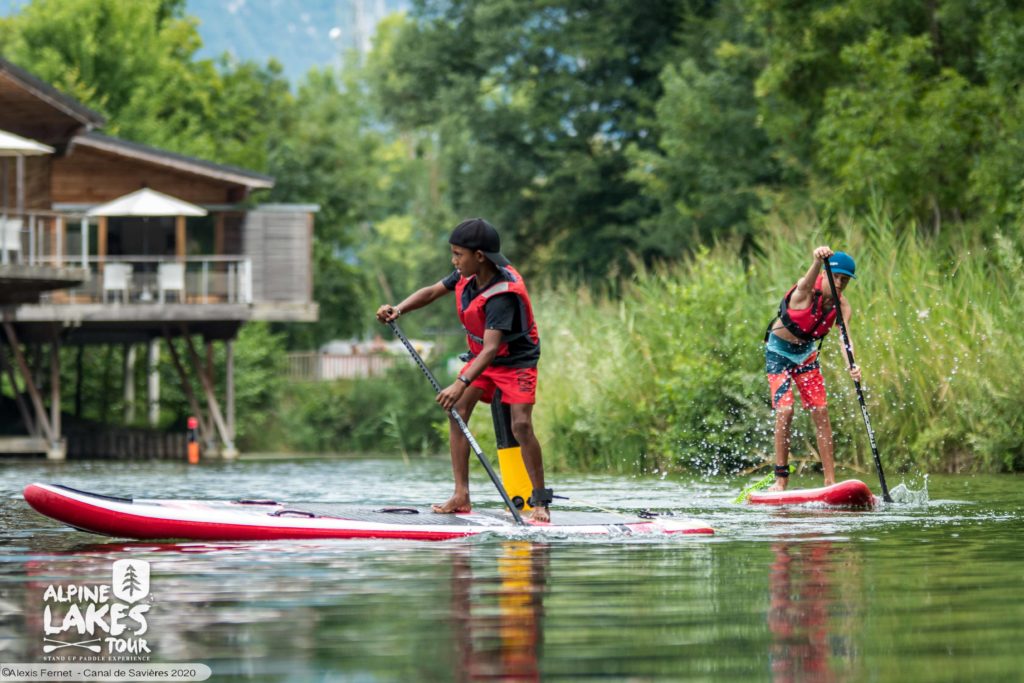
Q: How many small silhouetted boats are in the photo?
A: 0